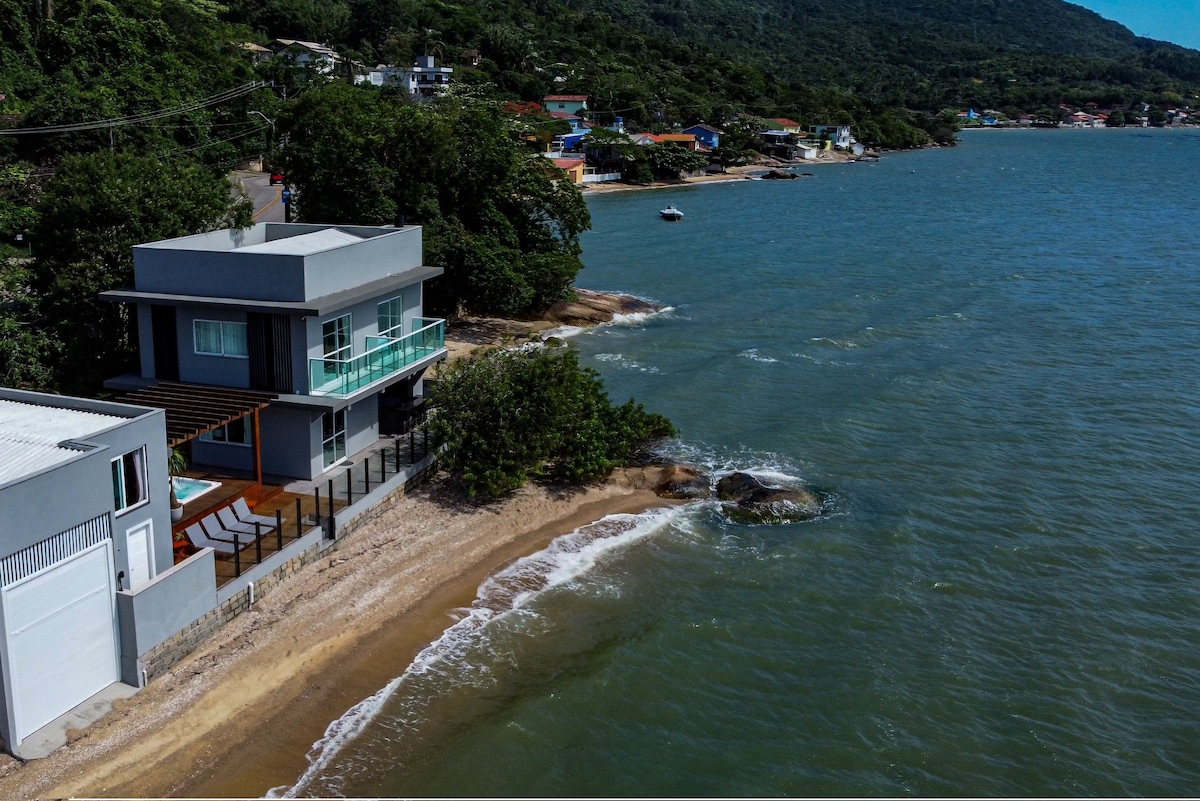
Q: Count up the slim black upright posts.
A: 12